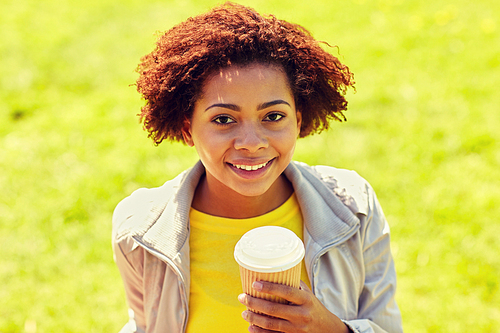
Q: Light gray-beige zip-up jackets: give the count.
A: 1